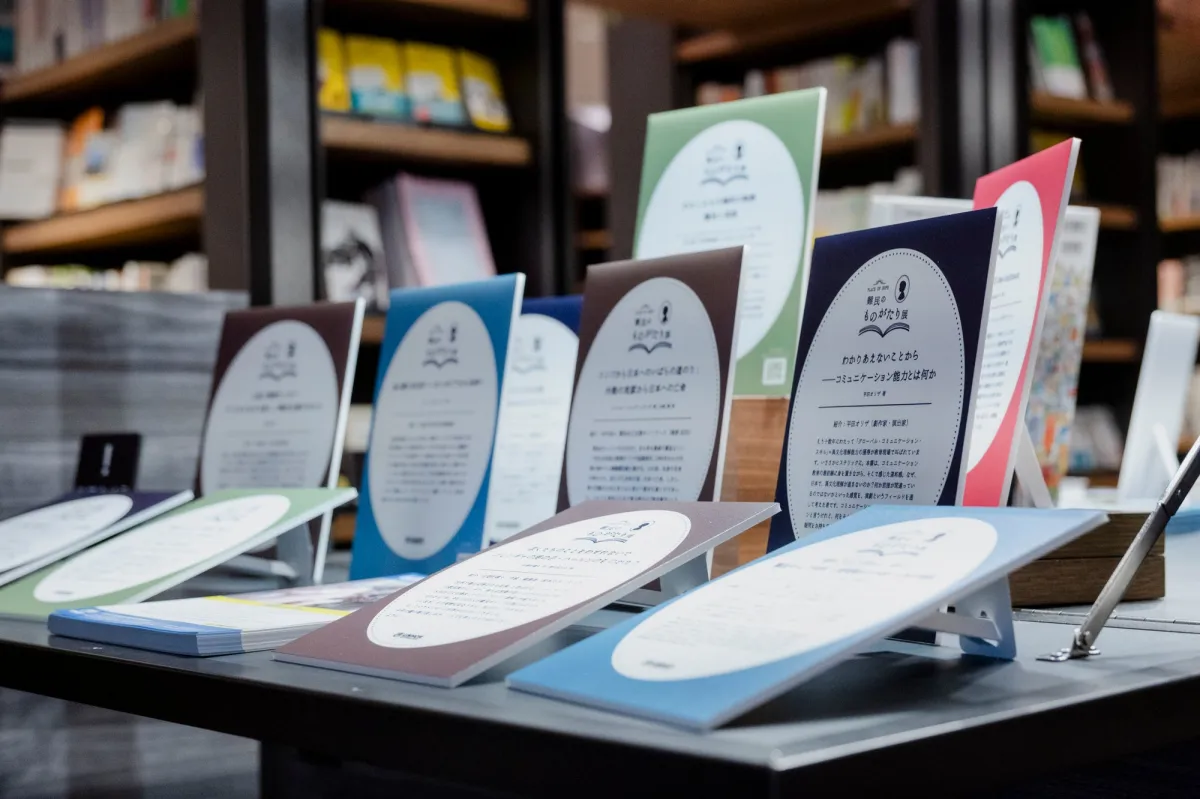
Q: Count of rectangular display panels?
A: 11